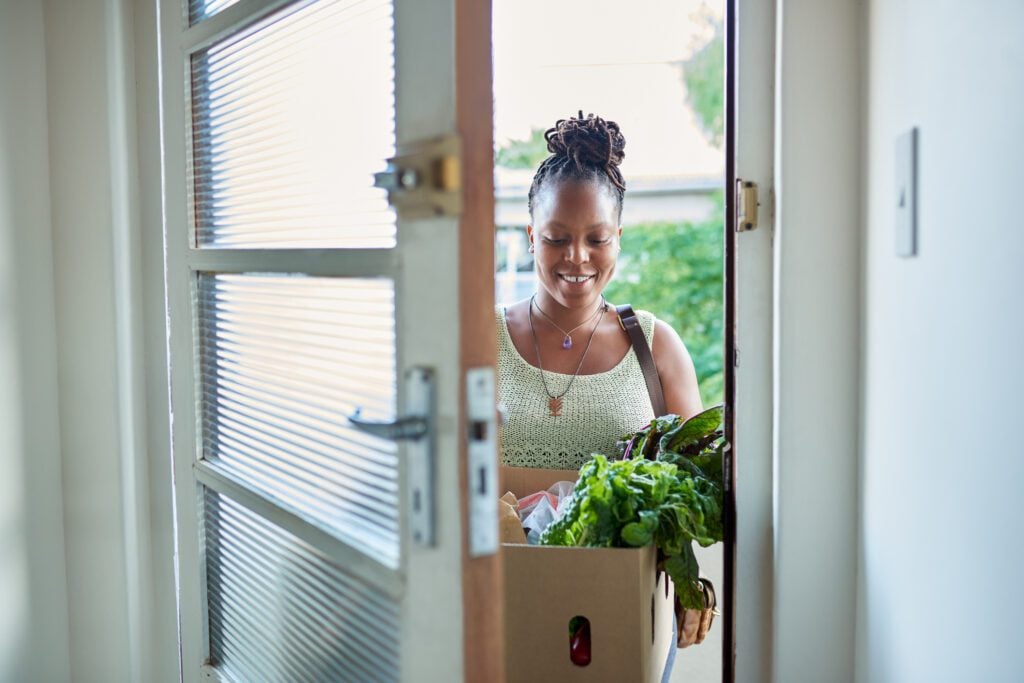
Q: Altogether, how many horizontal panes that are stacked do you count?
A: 4